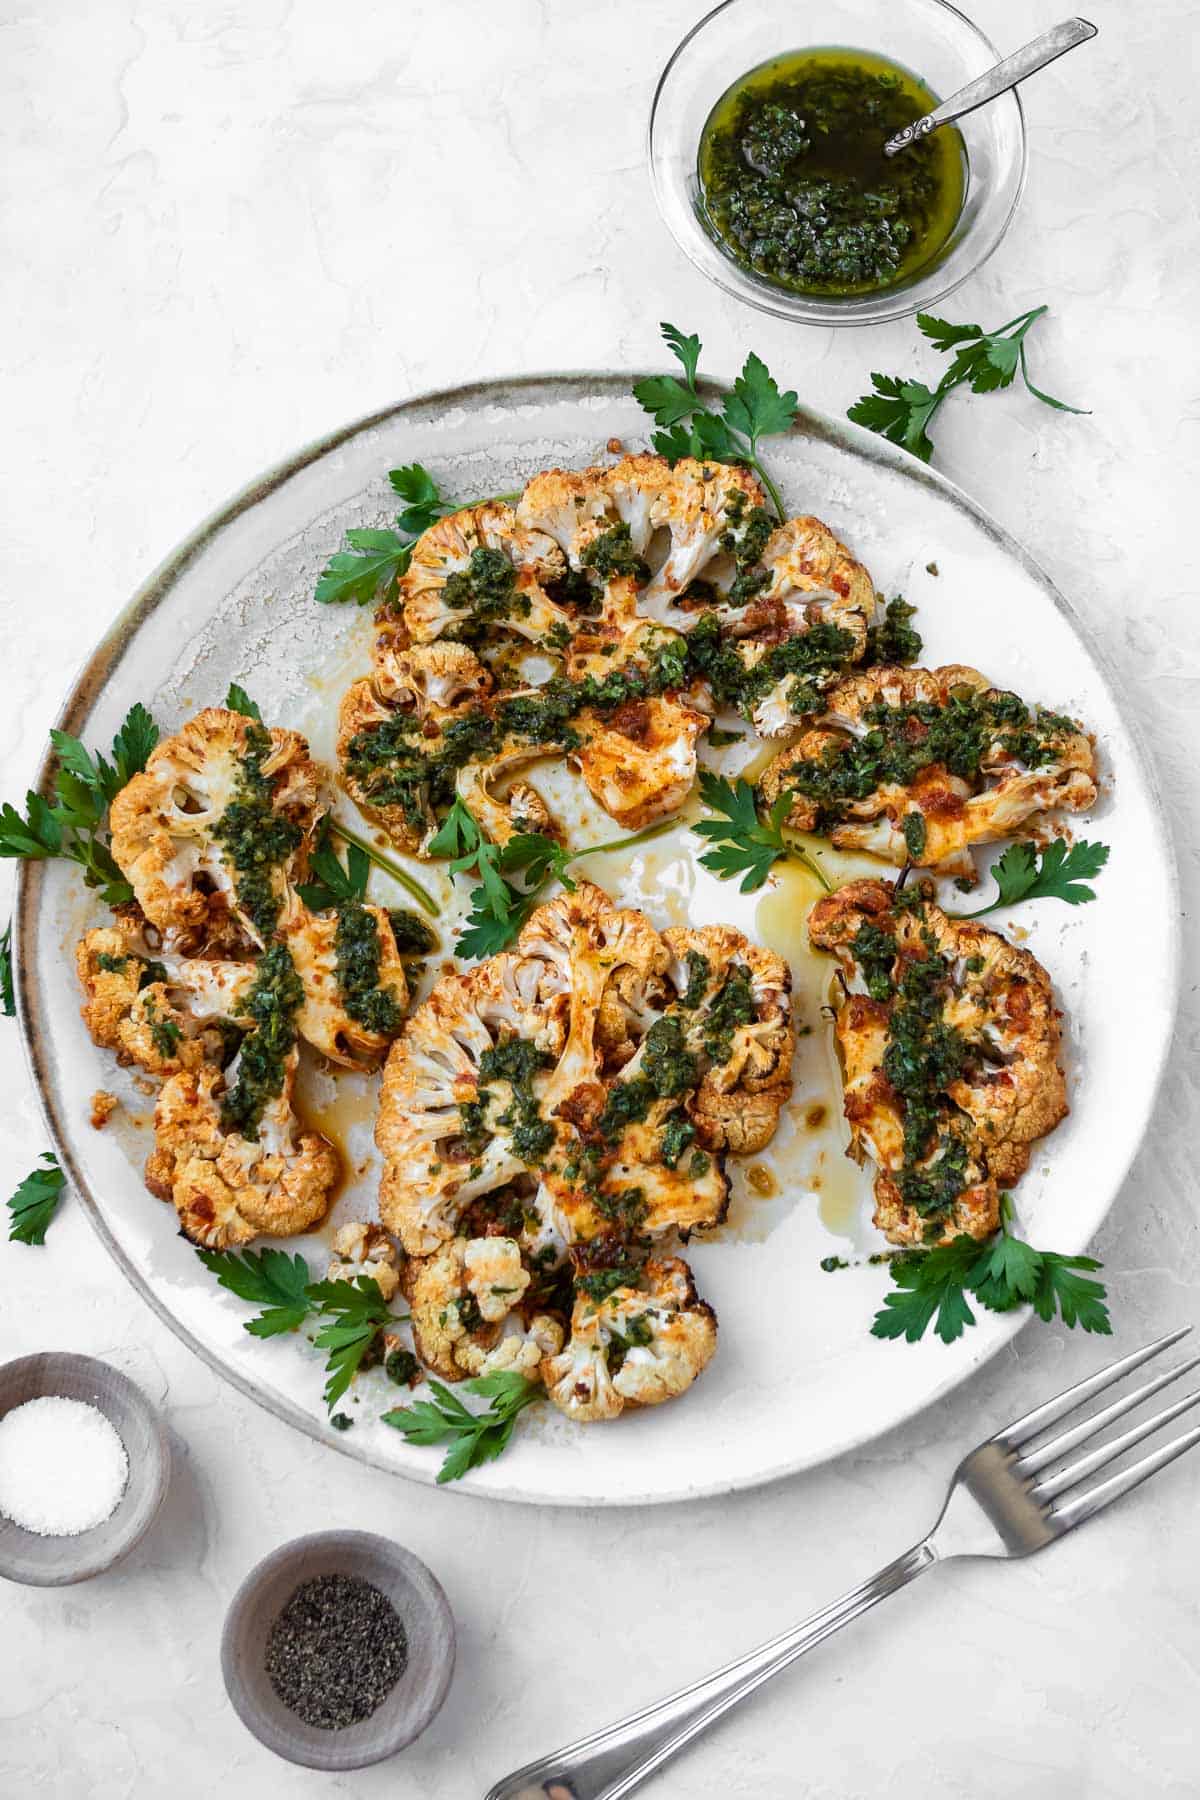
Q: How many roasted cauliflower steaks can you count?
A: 5